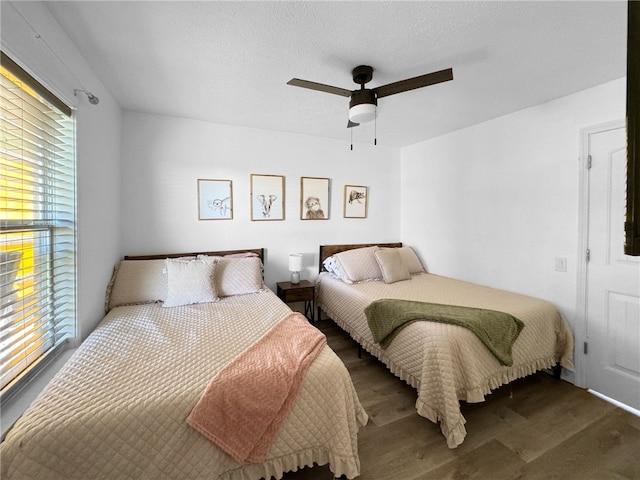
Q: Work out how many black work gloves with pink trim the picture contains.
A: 0